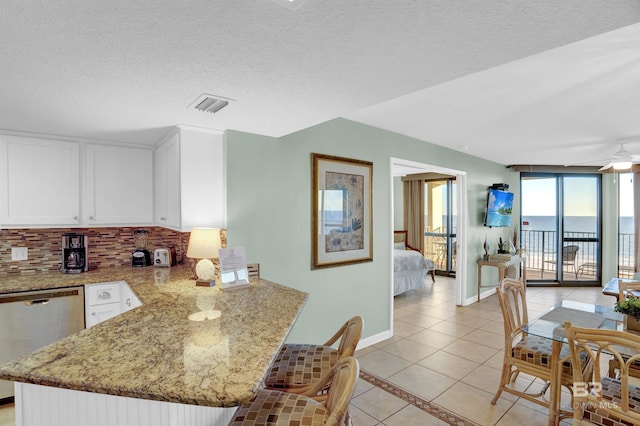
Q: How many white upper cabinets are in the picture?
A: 3